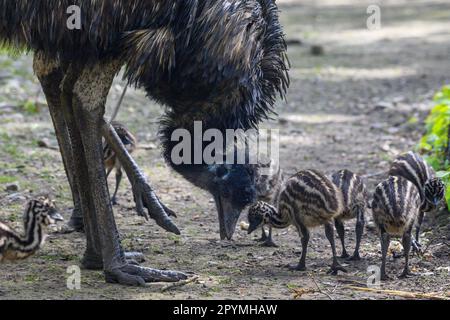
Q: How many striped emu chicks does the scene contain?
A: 7